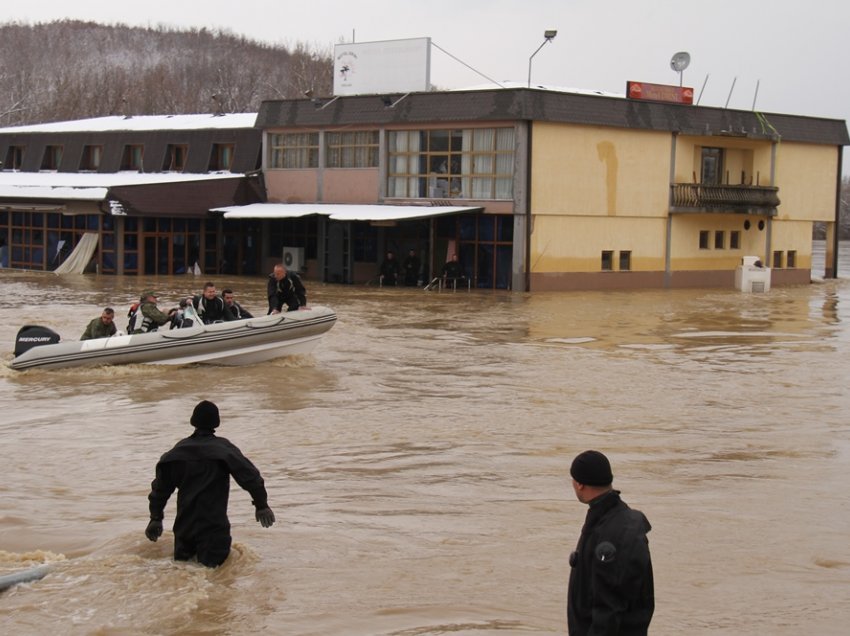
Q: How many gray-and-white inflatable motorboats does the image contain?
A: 1